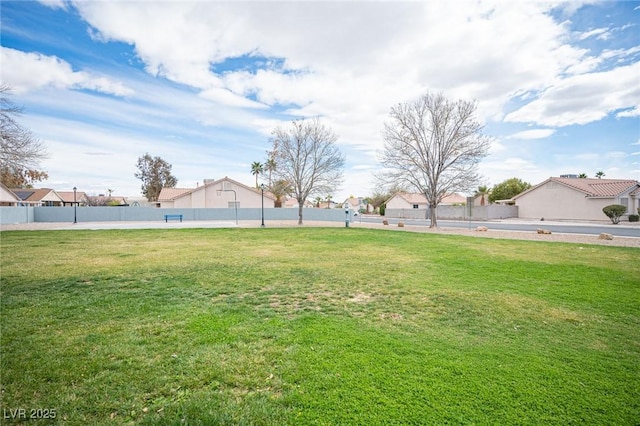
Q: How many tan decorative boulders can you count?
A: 5